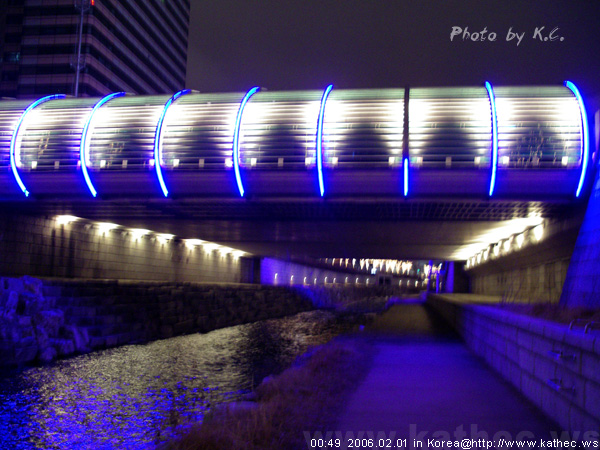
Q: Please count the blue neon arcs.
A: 8